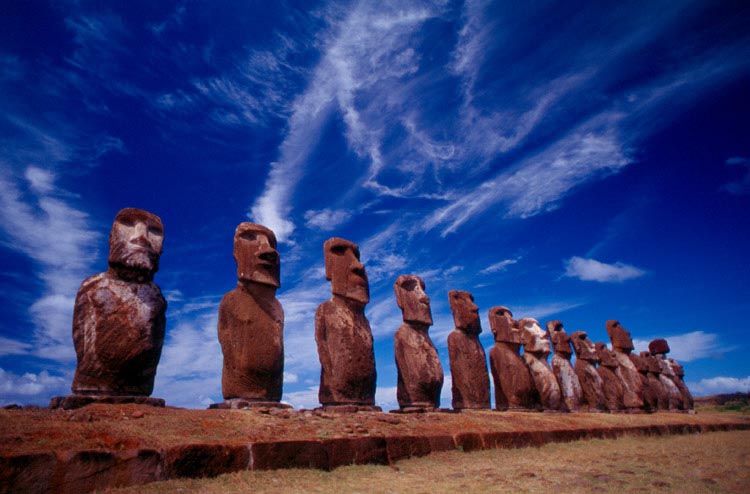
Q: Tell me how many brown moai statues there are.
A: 15